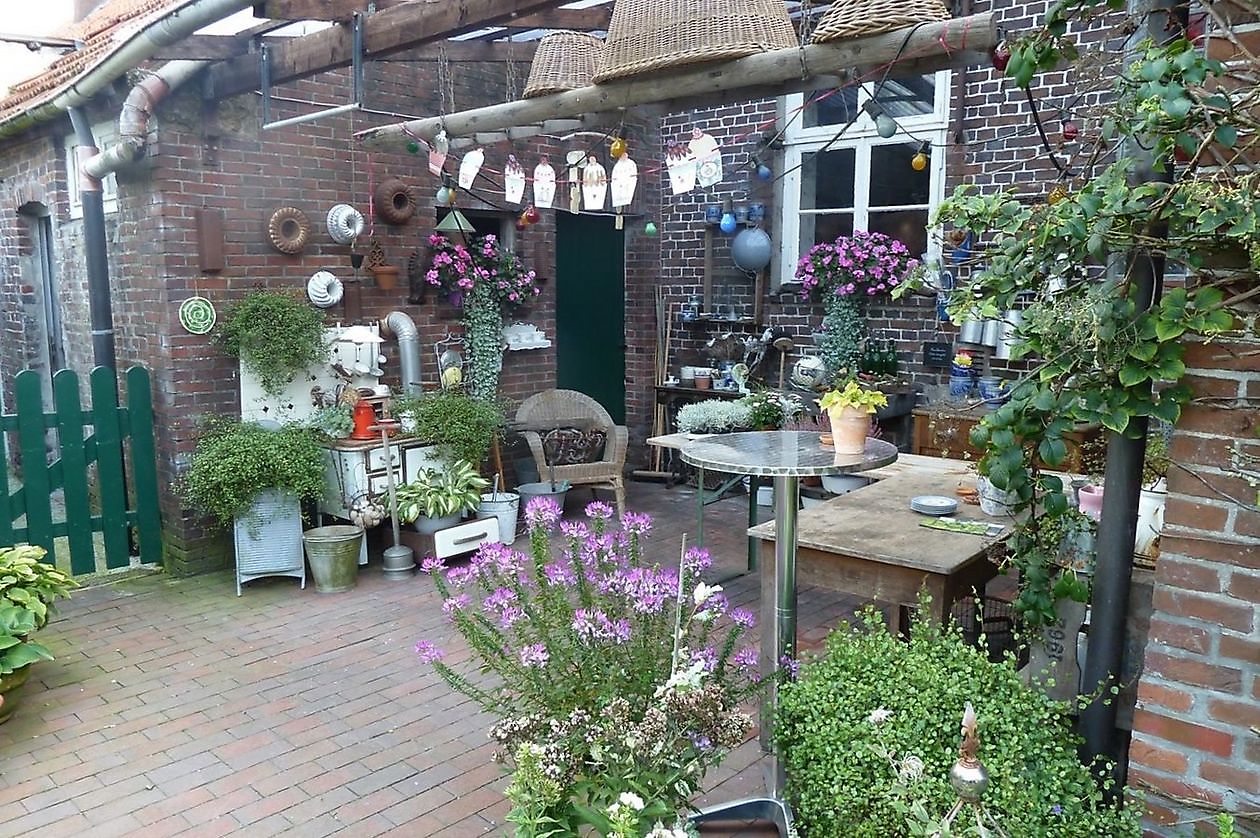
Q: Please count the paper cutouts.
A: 8